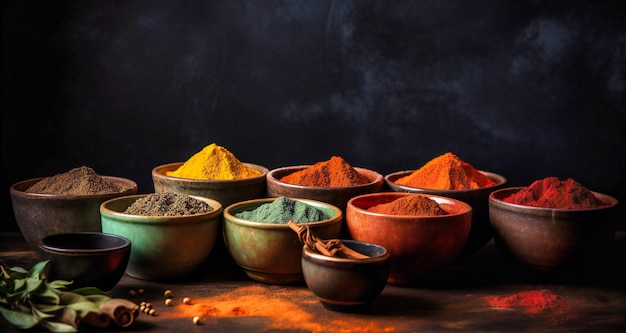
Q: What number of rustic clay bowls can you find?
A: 10